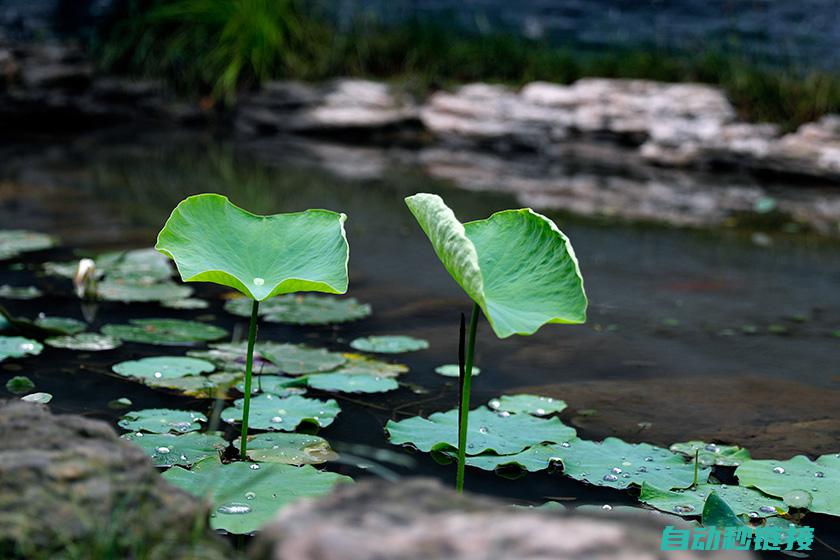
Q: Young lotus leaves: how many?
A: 2